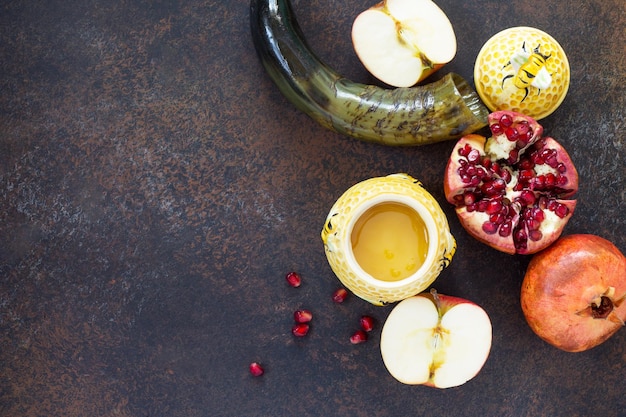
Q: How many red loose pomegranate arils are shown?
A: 7